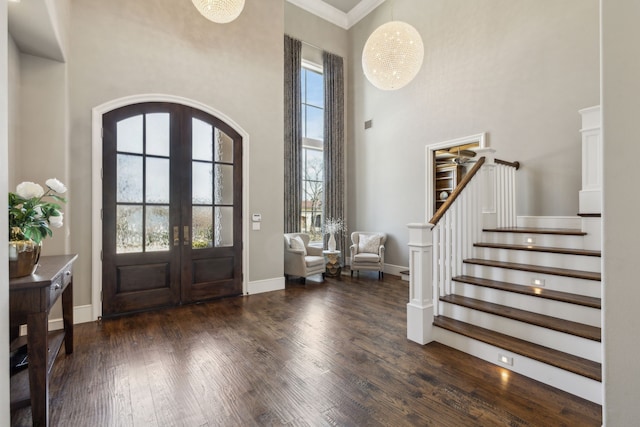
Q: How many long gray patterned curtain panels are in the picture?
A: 2